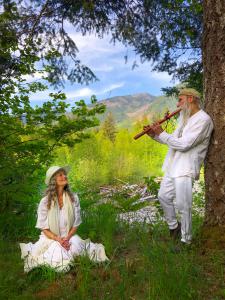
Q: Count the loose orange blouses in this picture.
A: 0